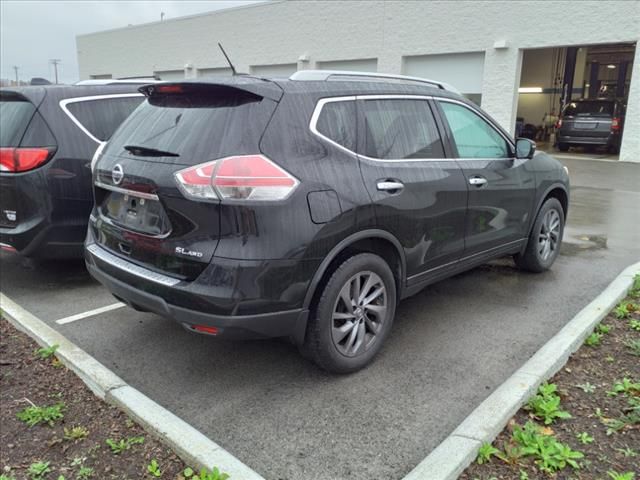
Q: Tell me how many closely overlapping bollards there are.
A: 0